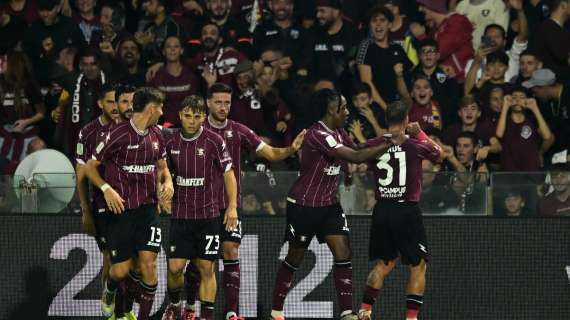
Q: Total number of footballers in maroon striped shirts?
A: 7